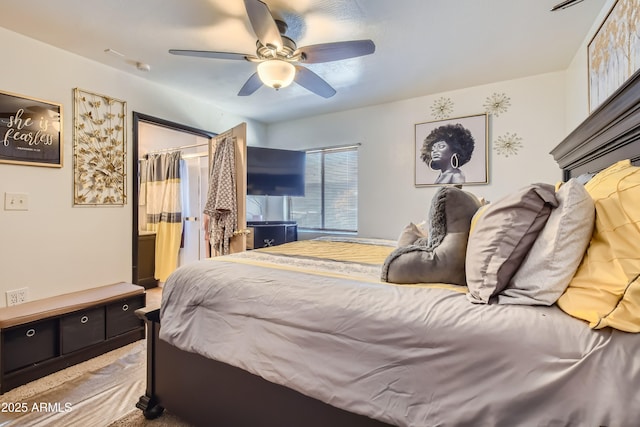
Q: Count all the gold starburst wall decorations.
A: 3